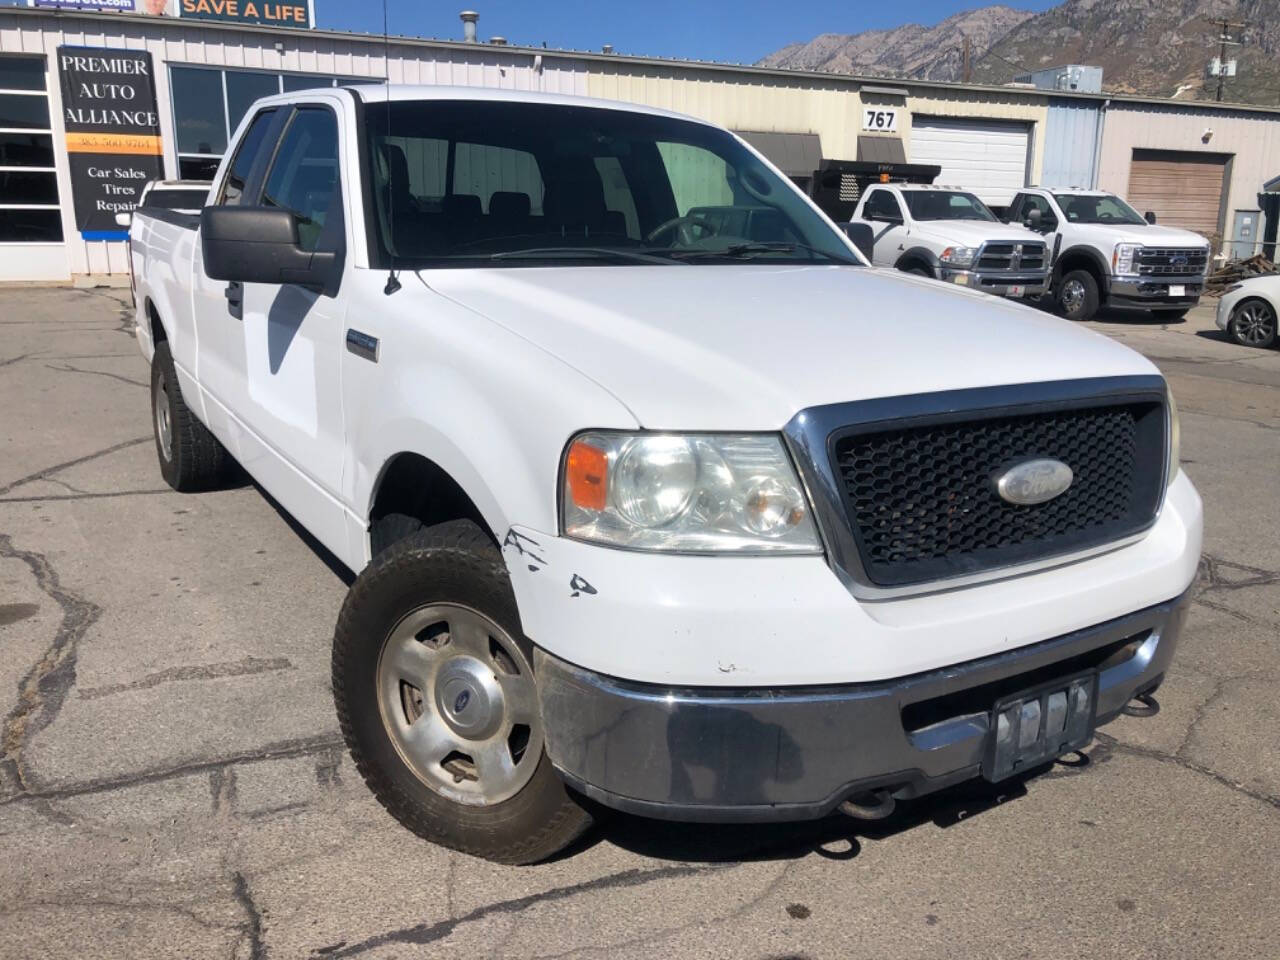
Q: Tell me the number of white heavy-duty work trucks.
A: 2